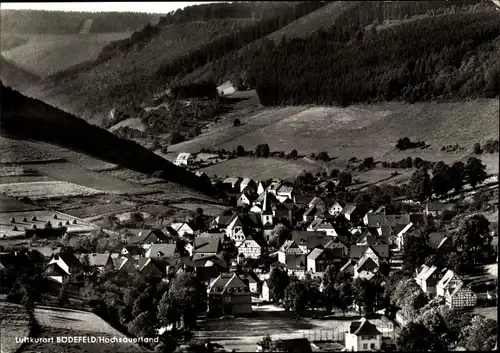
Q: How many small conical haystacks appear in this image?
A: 10